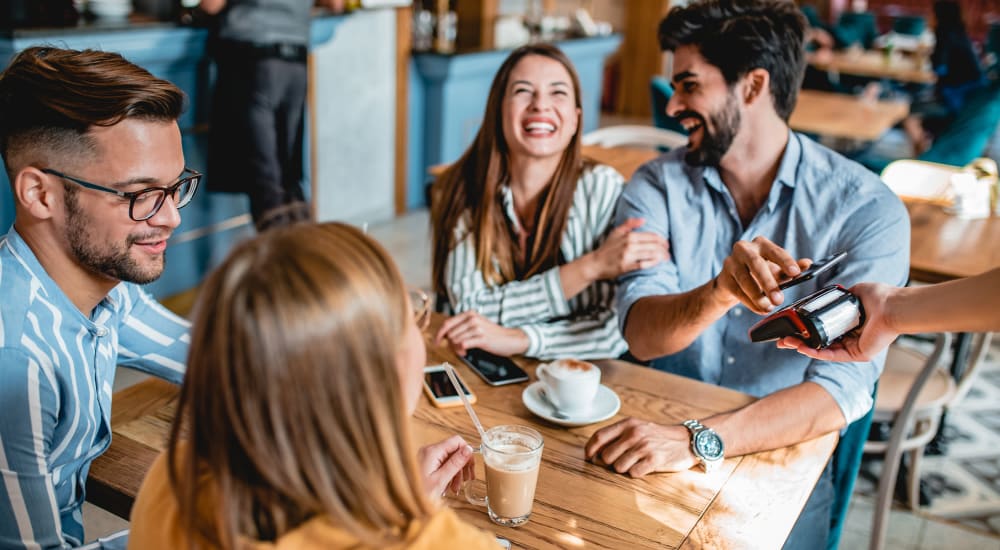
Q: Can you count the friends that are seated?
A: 4